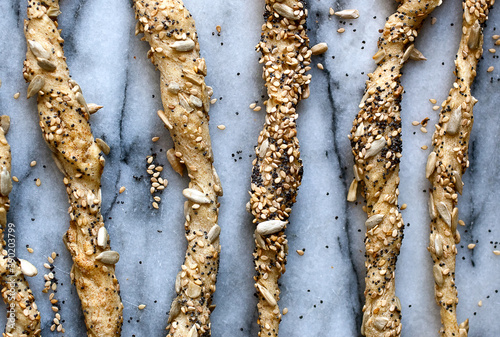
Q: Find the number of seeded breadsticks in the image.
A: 6